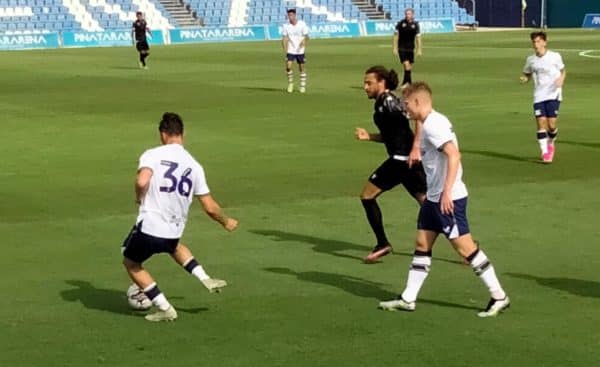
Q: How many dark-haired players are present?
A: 5